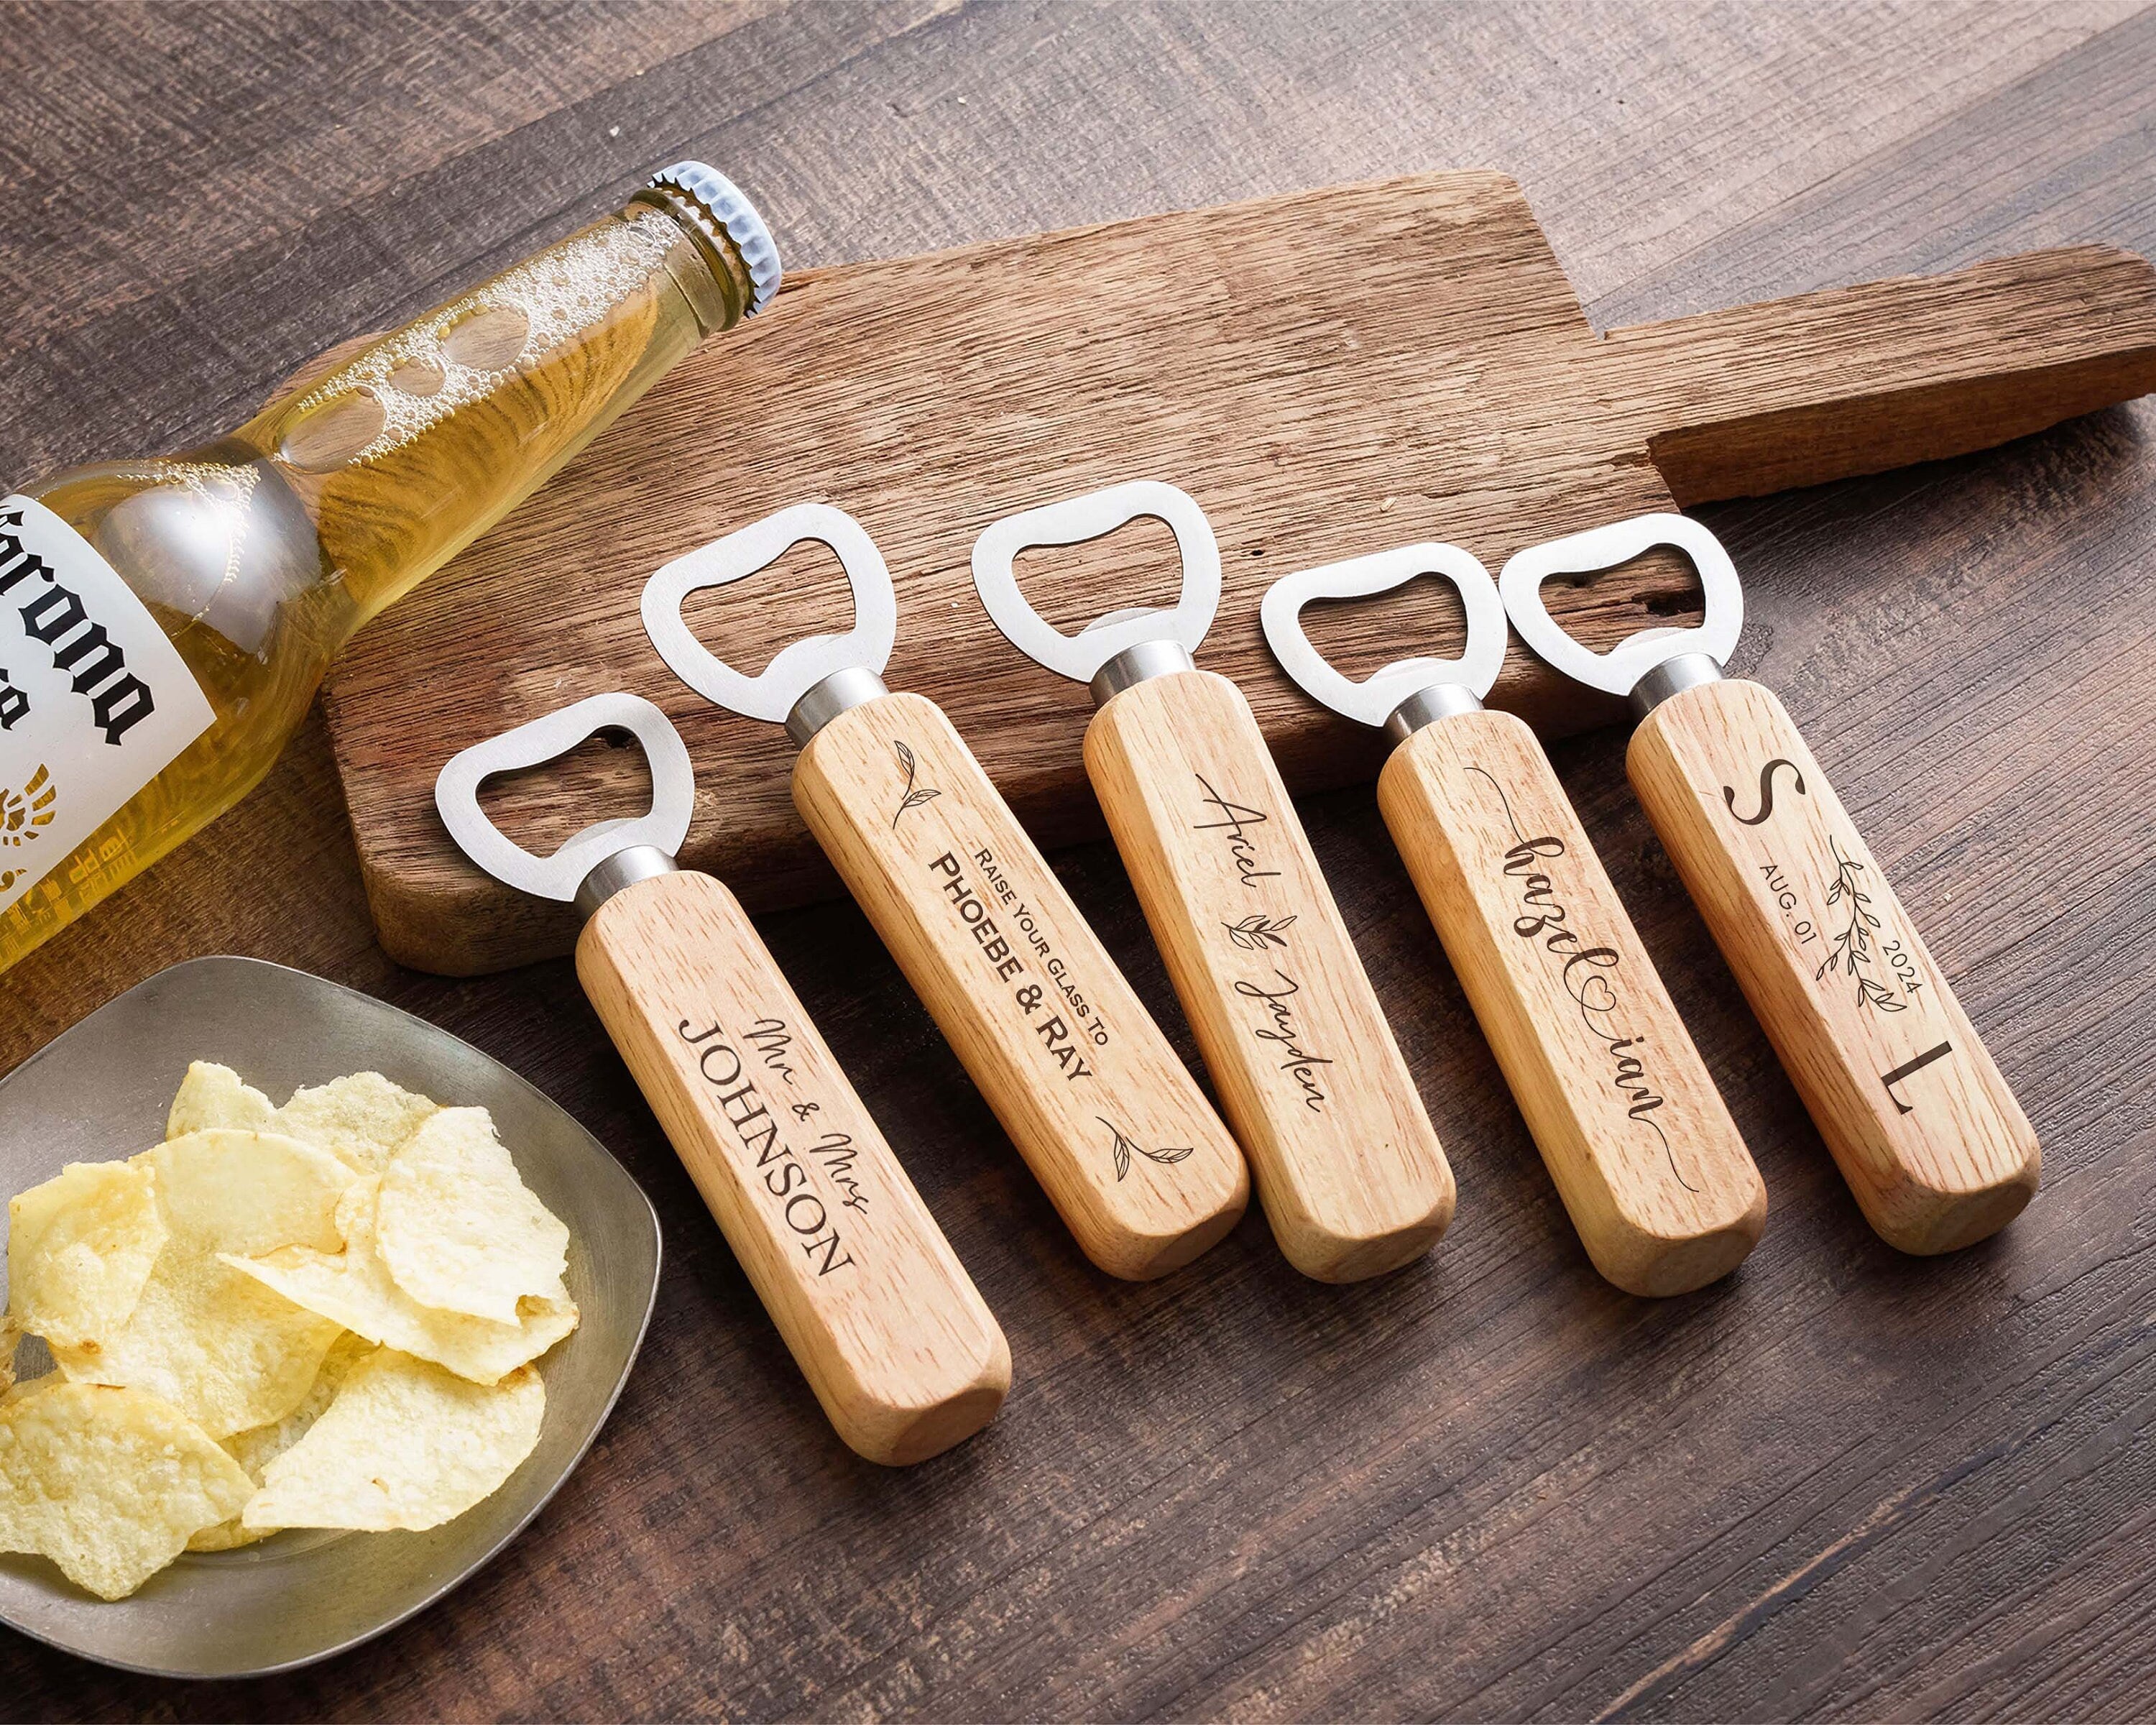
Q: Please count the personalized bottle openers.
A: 5